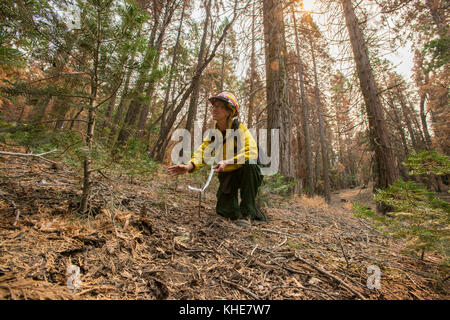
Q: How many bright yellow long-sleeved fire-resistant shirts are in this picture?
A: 1